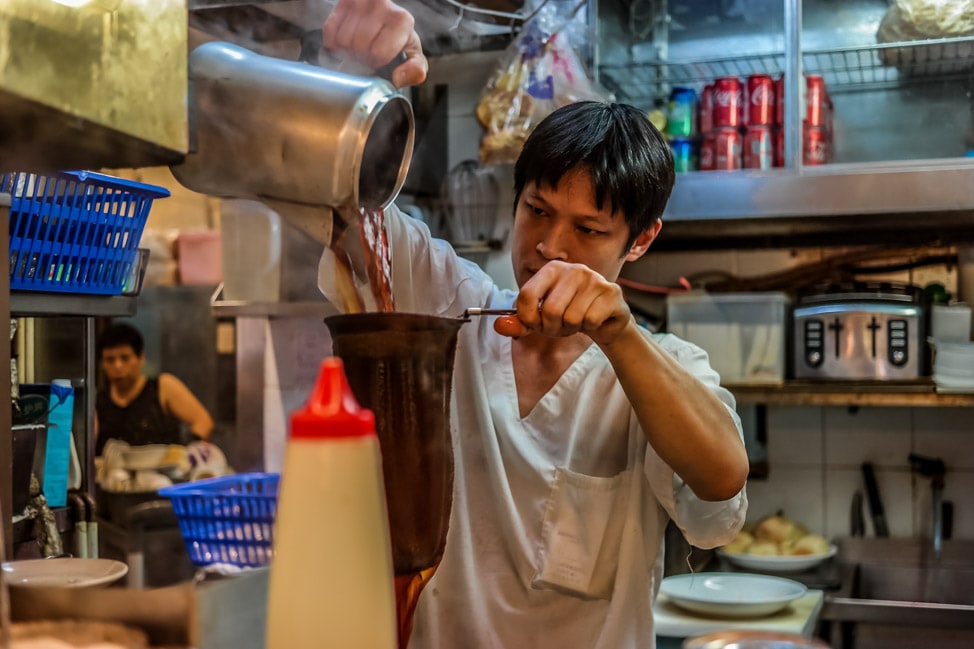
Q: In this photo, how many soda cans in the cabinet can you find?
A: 12